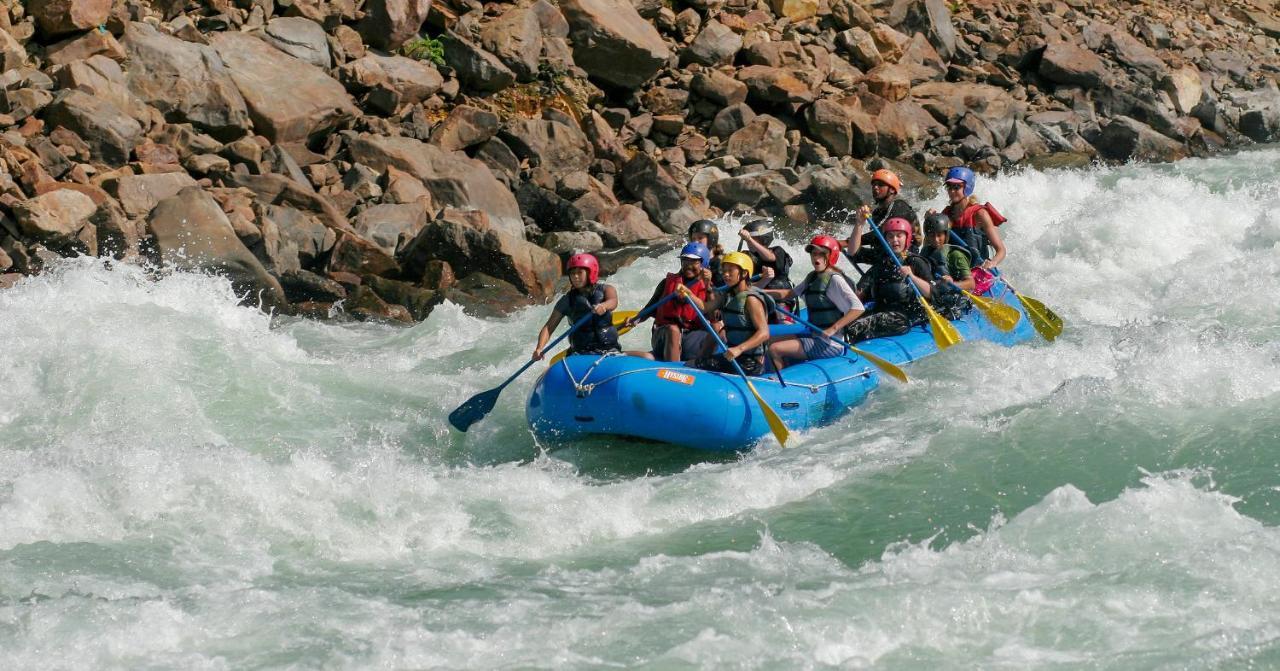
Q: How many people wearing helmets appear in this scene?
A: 10